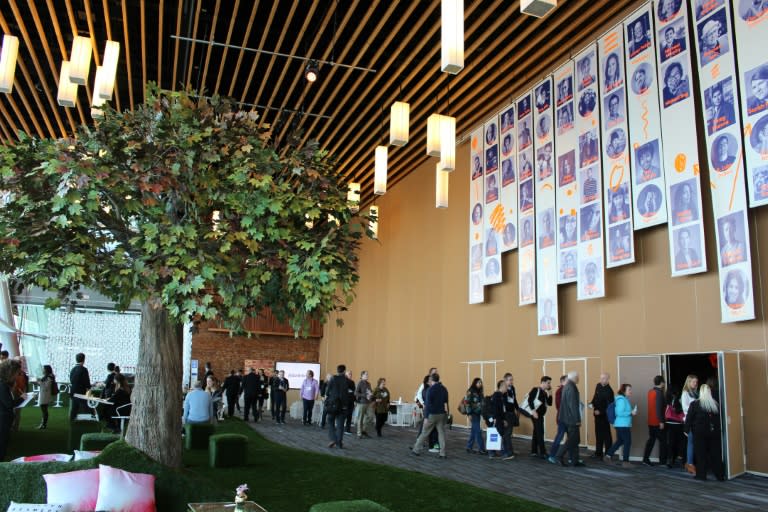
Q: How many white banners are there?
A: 12